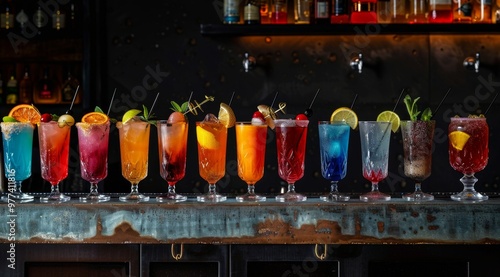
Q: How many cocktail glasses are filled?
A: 12